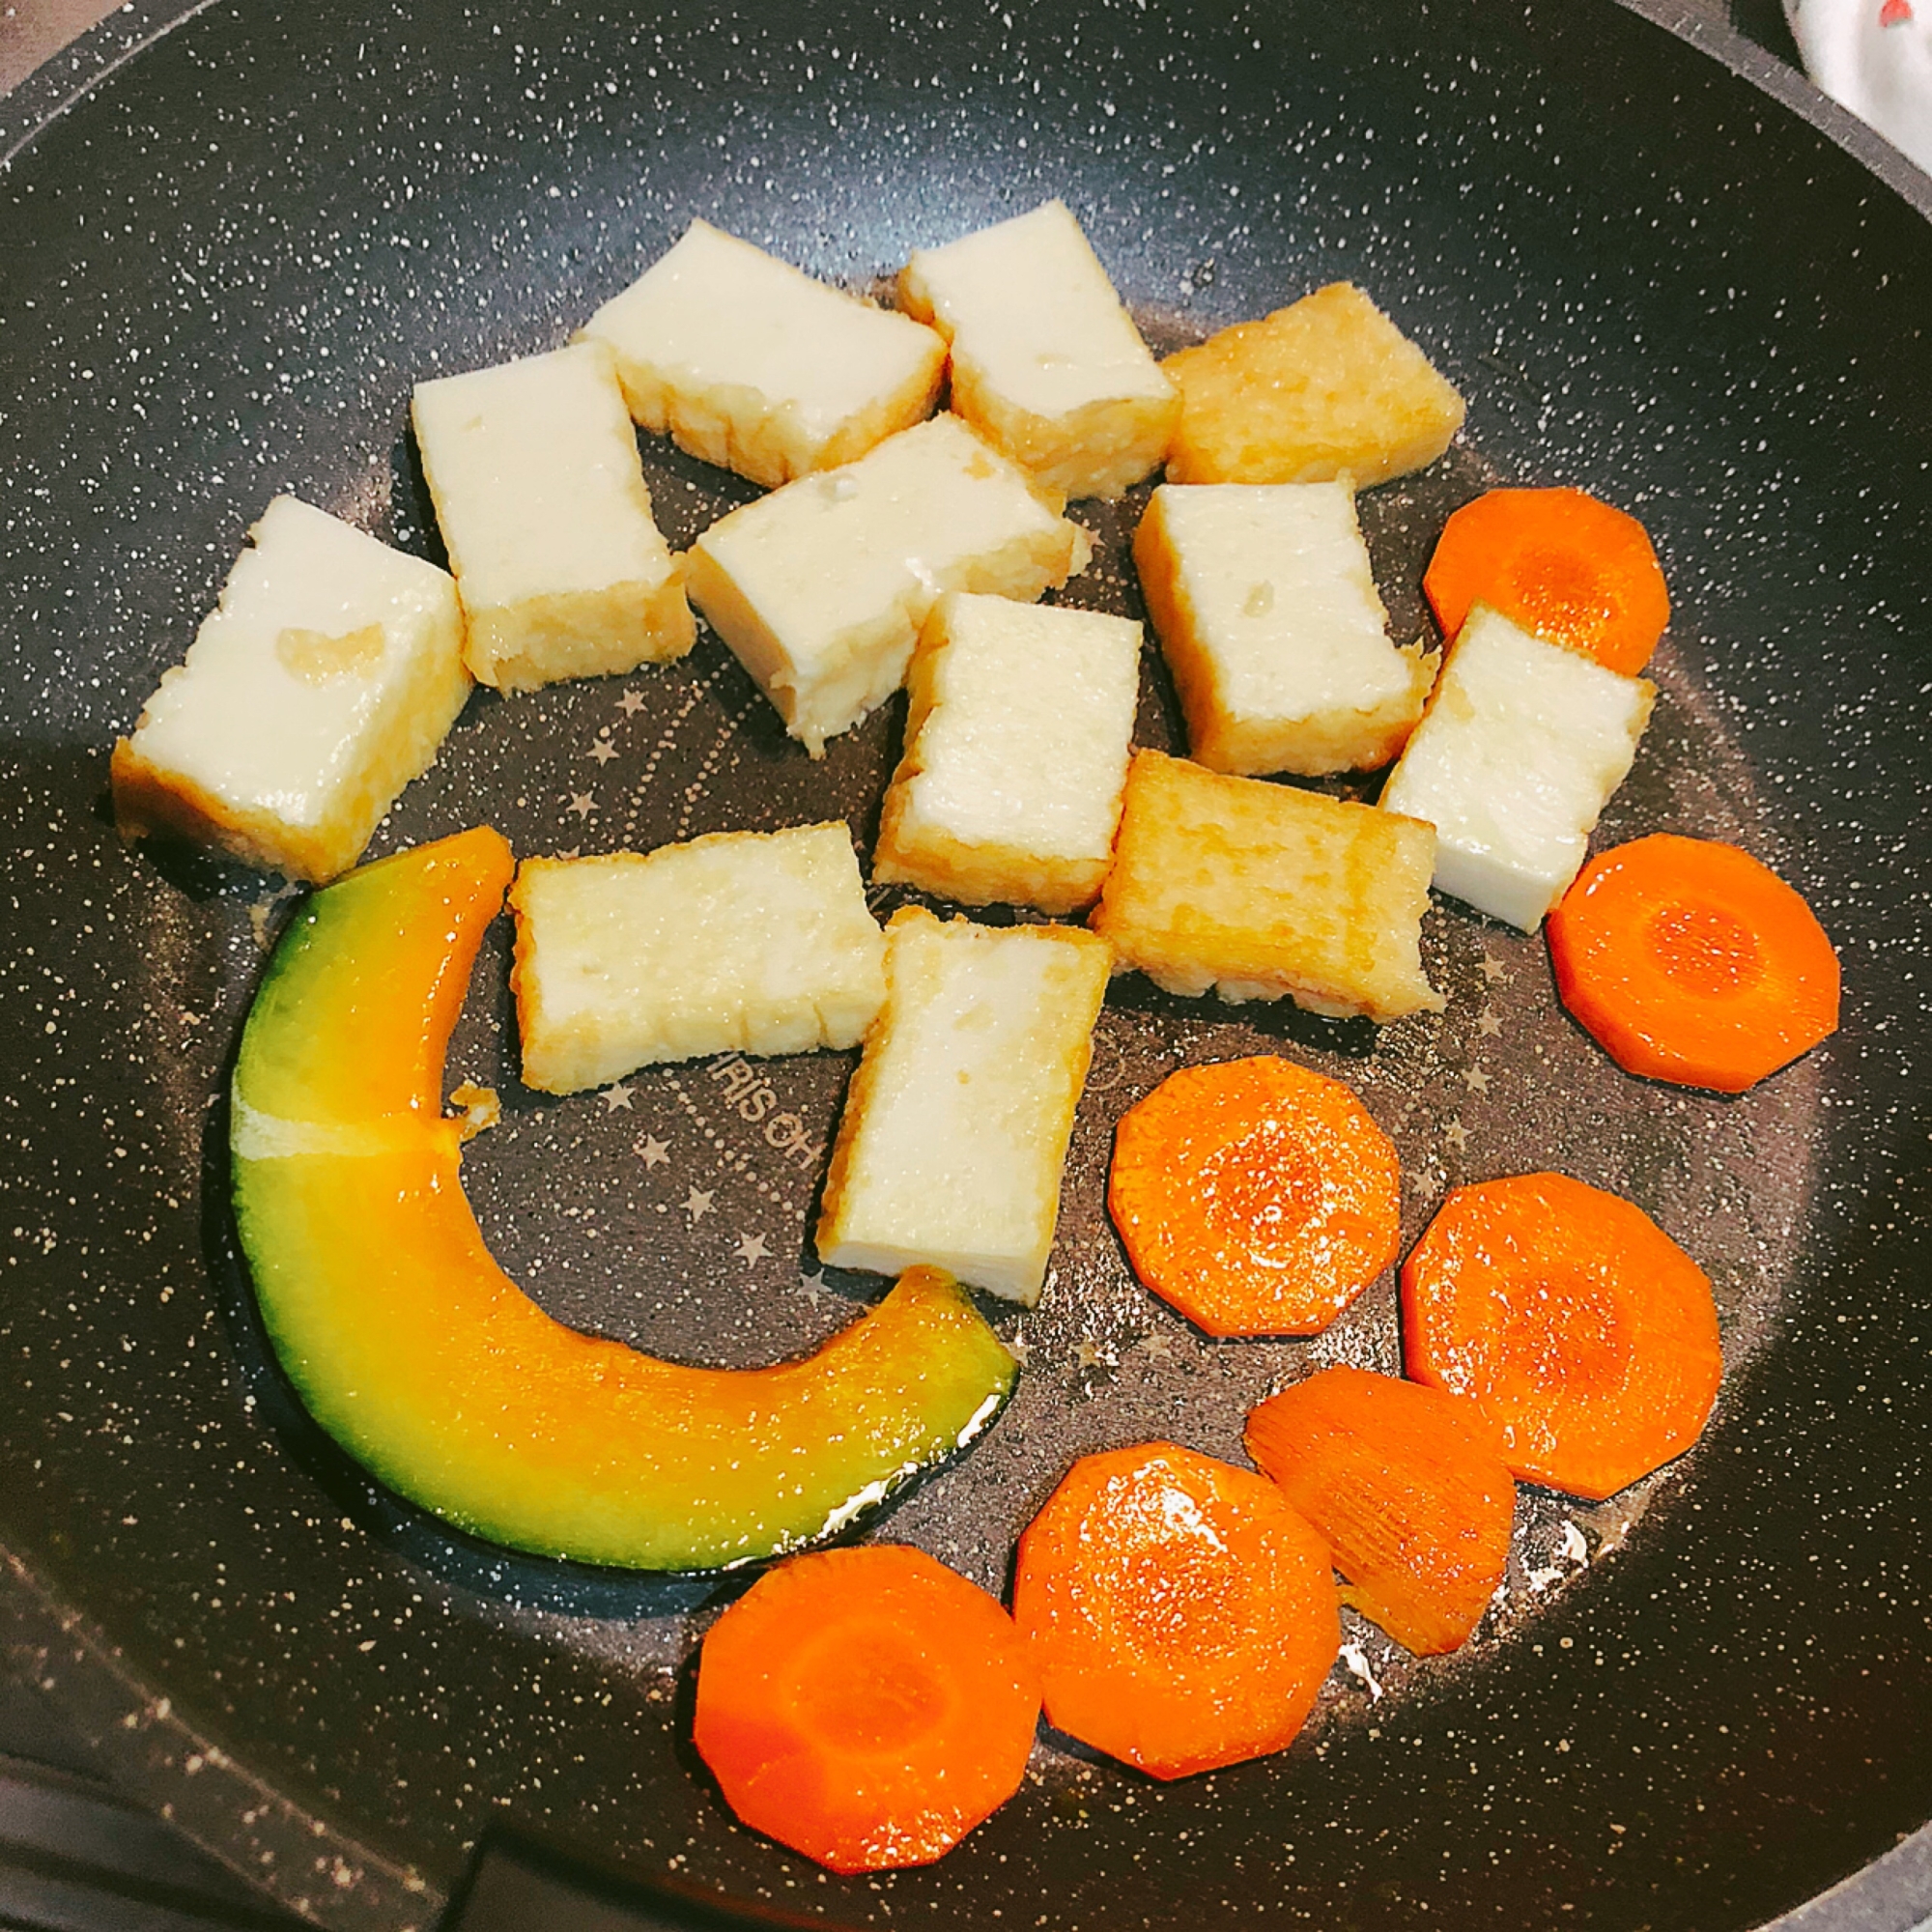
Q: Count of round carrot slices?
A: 6